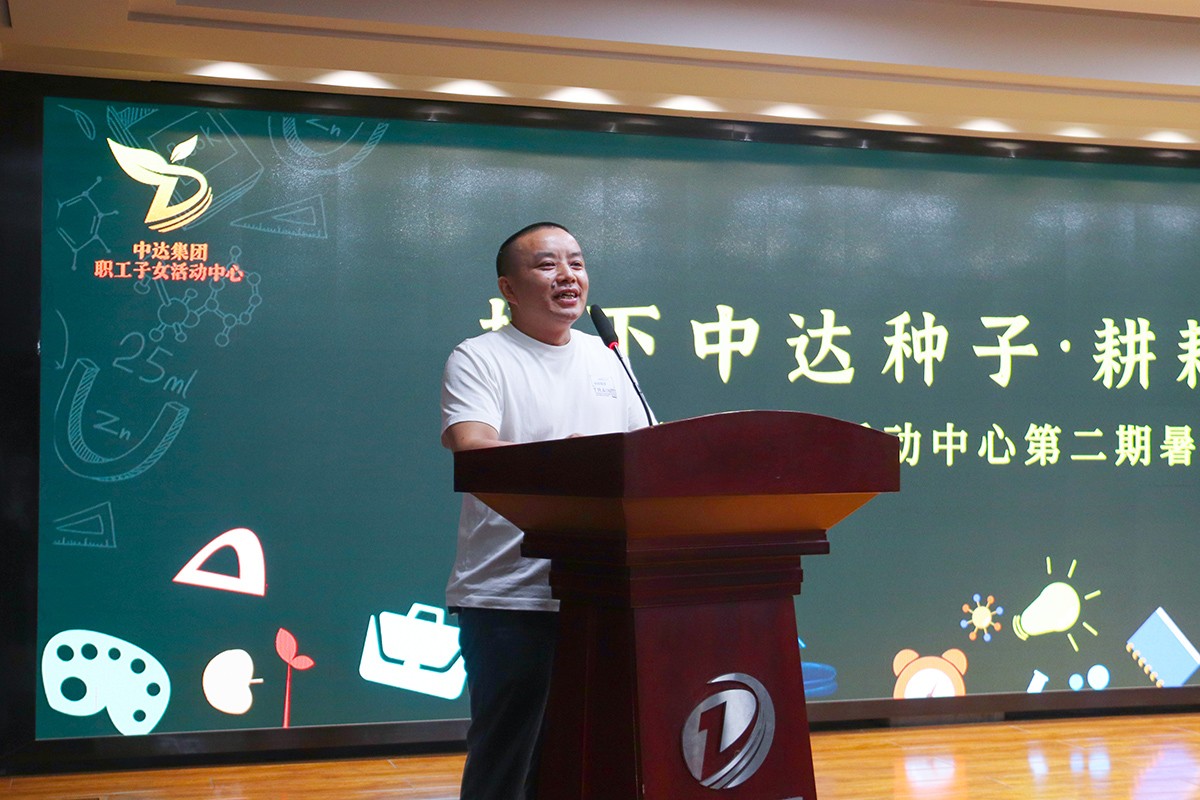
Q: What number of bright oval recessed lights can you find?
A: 10